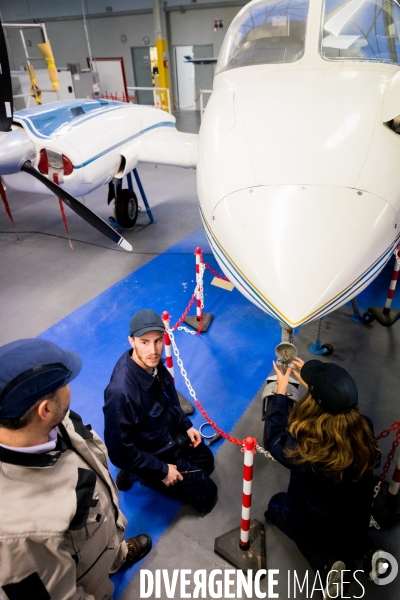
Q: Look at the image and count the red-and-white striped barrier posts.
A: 5